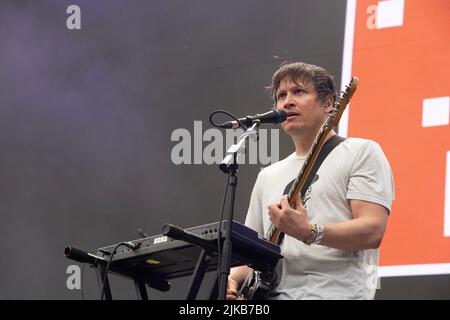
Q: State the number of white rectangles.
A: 3